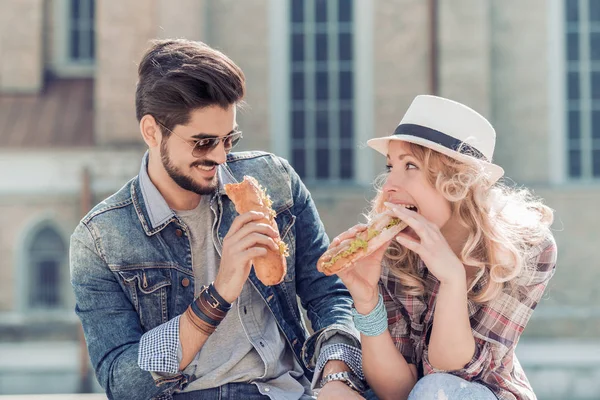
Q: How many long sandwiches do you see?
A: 2